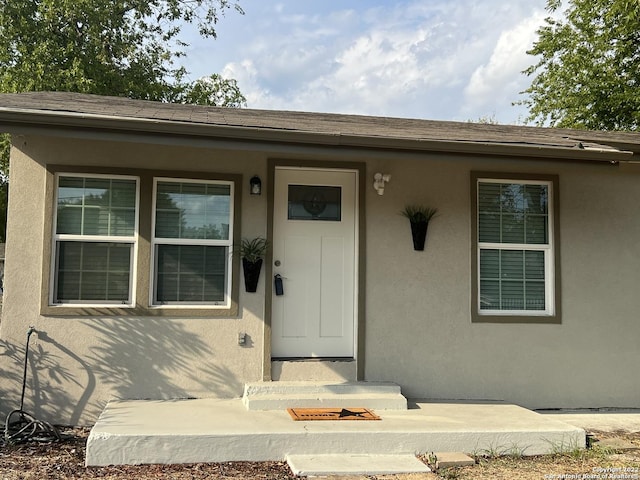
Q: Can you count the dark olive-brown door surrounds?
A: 1